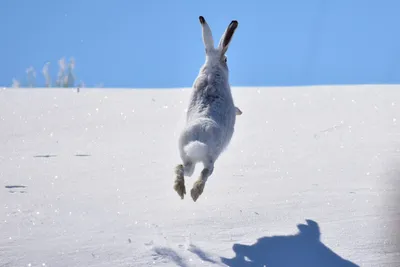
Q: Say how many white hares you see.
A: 1